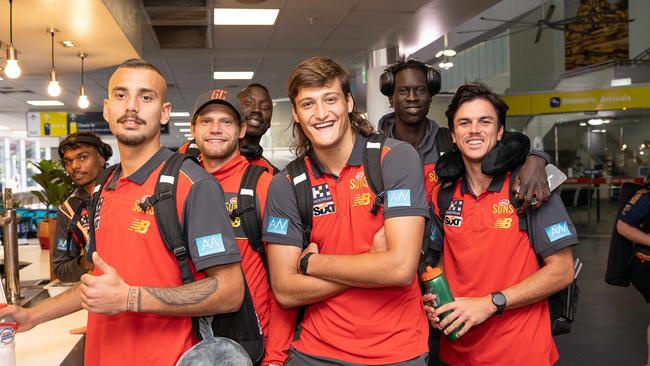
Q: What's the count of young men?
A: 7